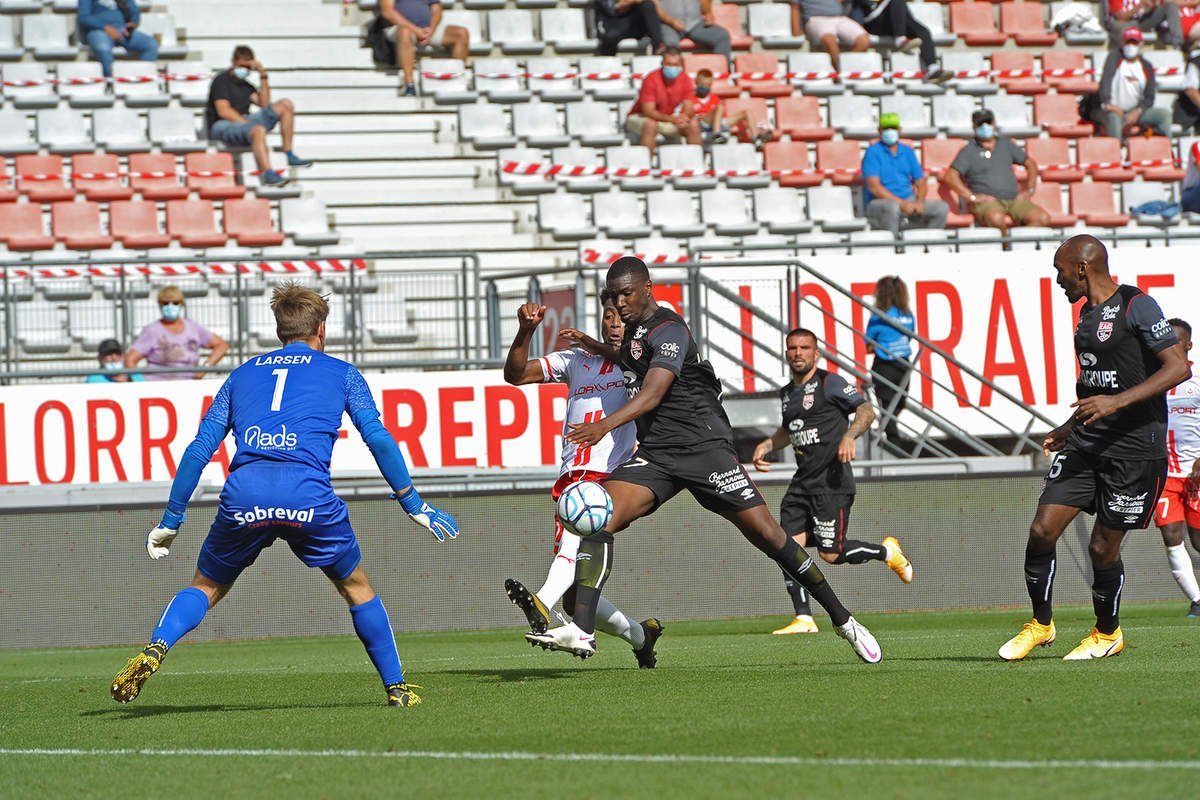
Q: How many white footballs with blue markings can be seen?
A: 1